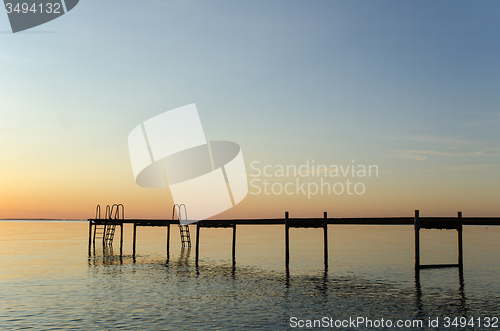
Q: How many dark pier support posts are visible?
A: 10